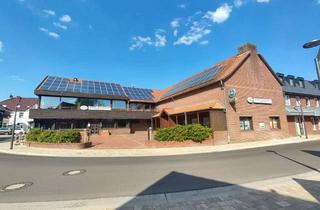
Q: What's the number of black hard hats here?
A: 0